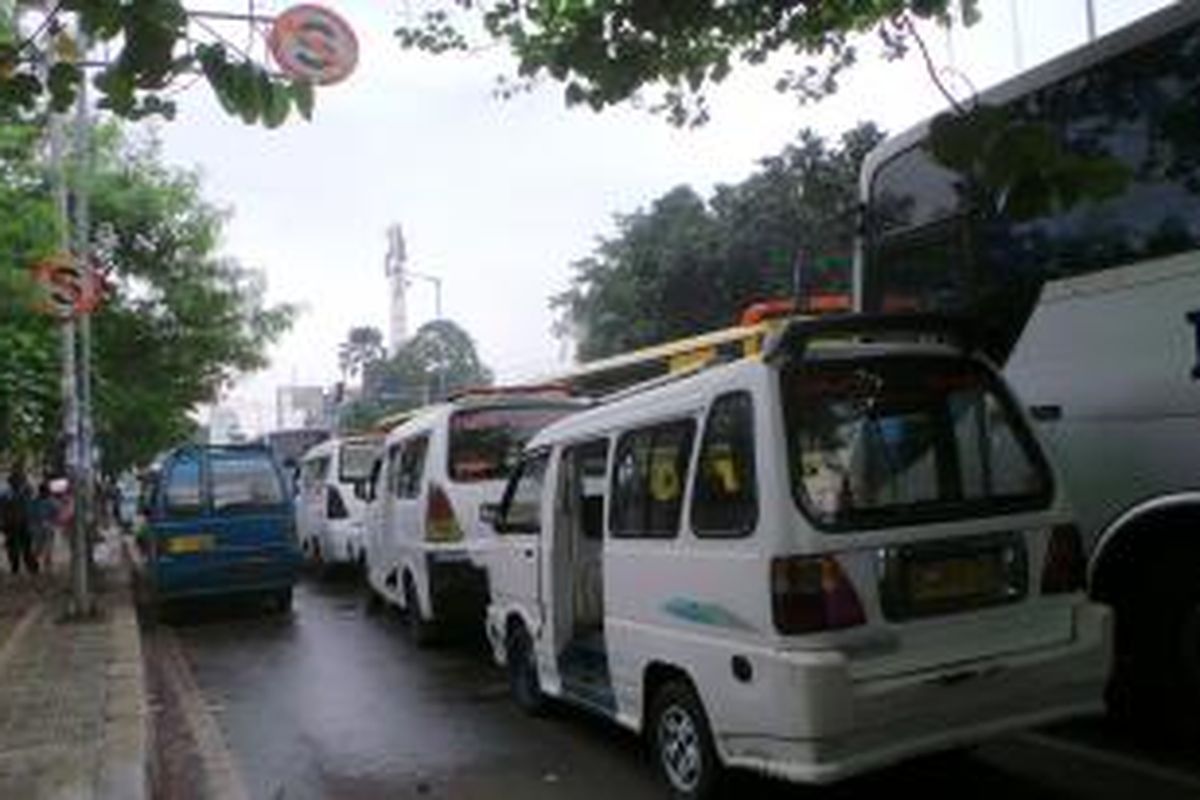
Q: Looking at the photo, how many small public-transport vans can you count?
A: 4